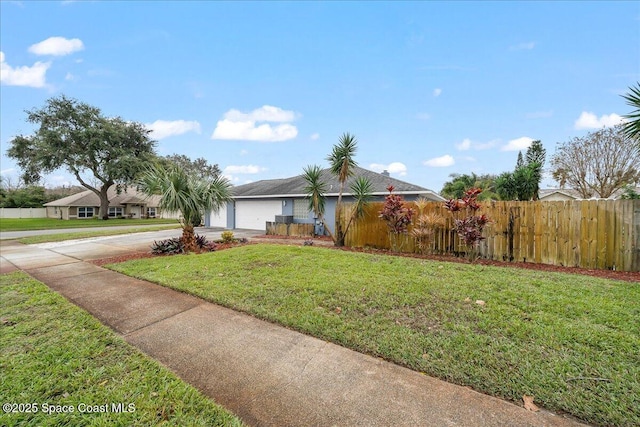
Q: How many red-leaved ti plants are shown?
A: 2